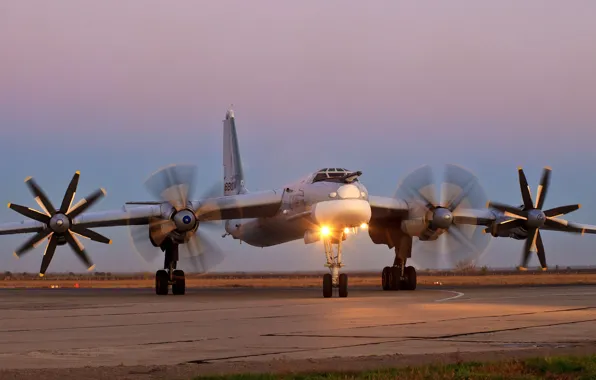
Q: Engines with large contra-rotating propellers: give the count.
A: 4